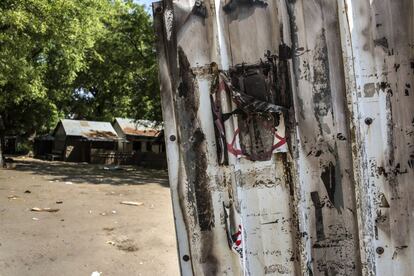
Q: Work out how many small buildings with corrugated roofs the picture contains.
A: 2